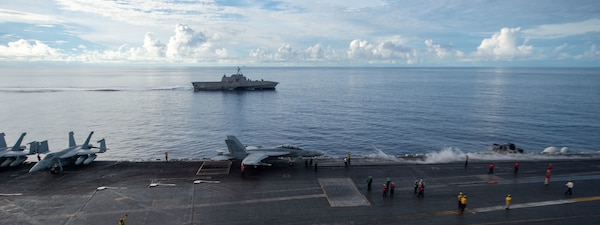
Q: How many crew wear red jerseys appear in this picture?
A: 8